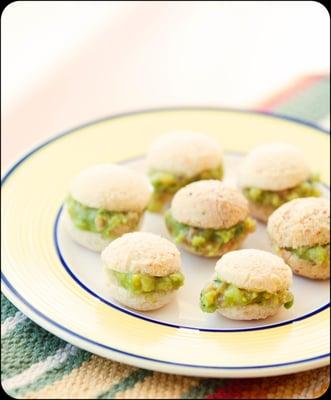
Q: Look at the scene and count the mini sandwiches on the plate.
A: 7